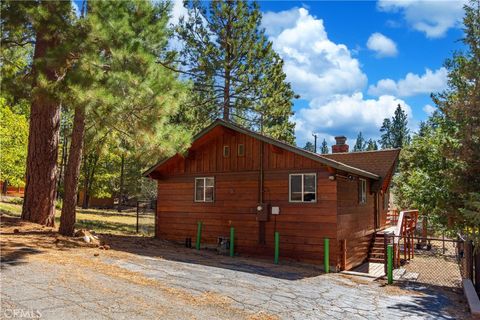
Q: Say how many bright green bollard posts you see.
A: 5